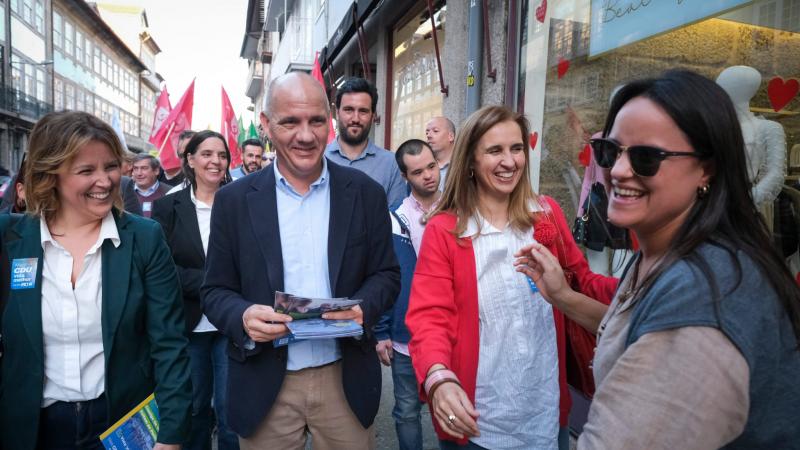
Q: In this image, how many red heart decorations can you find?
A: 5